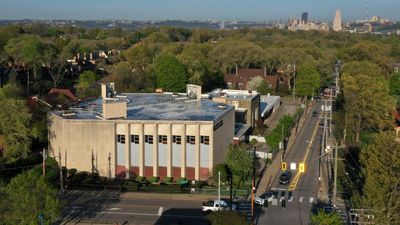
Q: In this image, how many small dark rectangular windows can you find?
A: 7